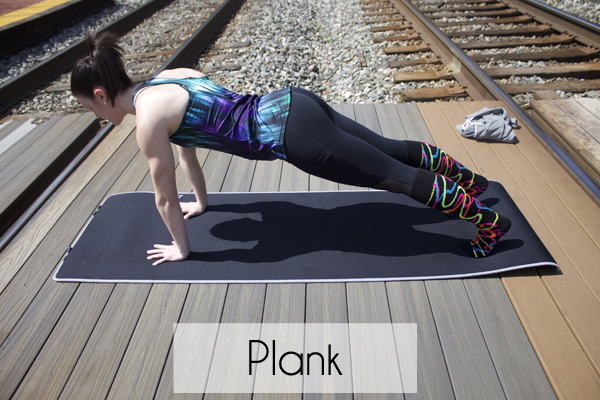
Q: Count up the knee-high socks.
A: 2